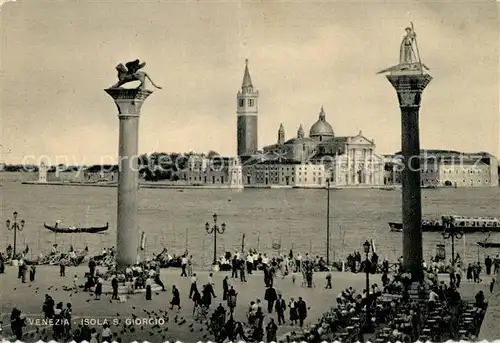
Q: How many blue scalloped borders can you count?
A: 0